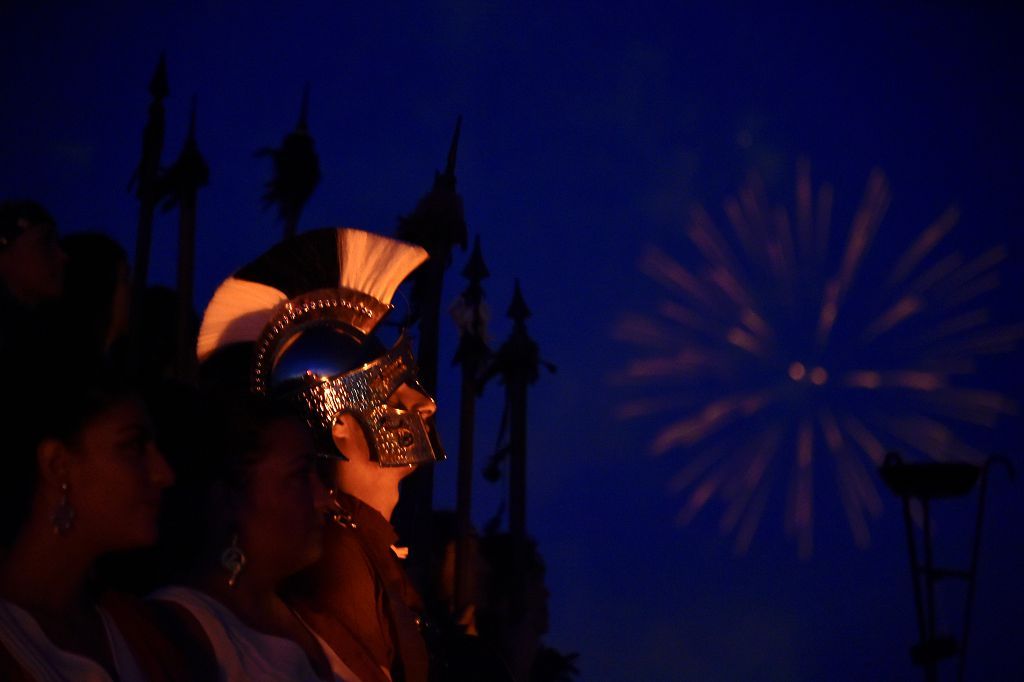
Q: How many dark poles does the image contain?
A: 6